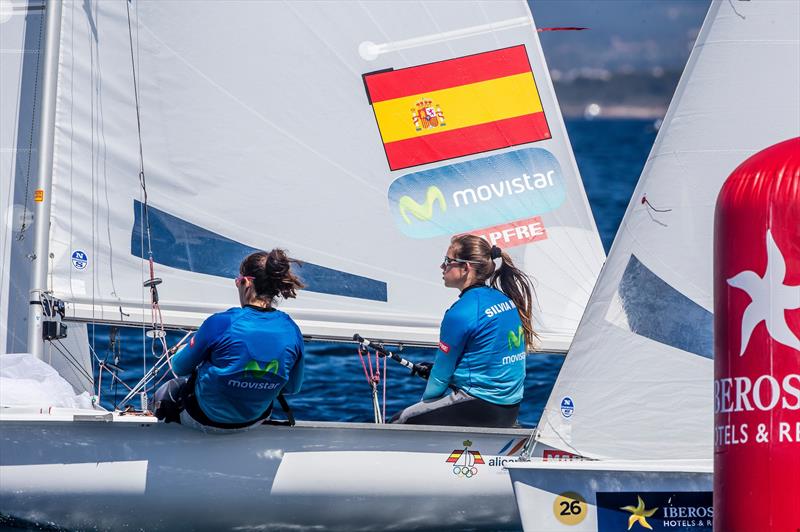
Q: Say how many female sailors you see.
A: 2